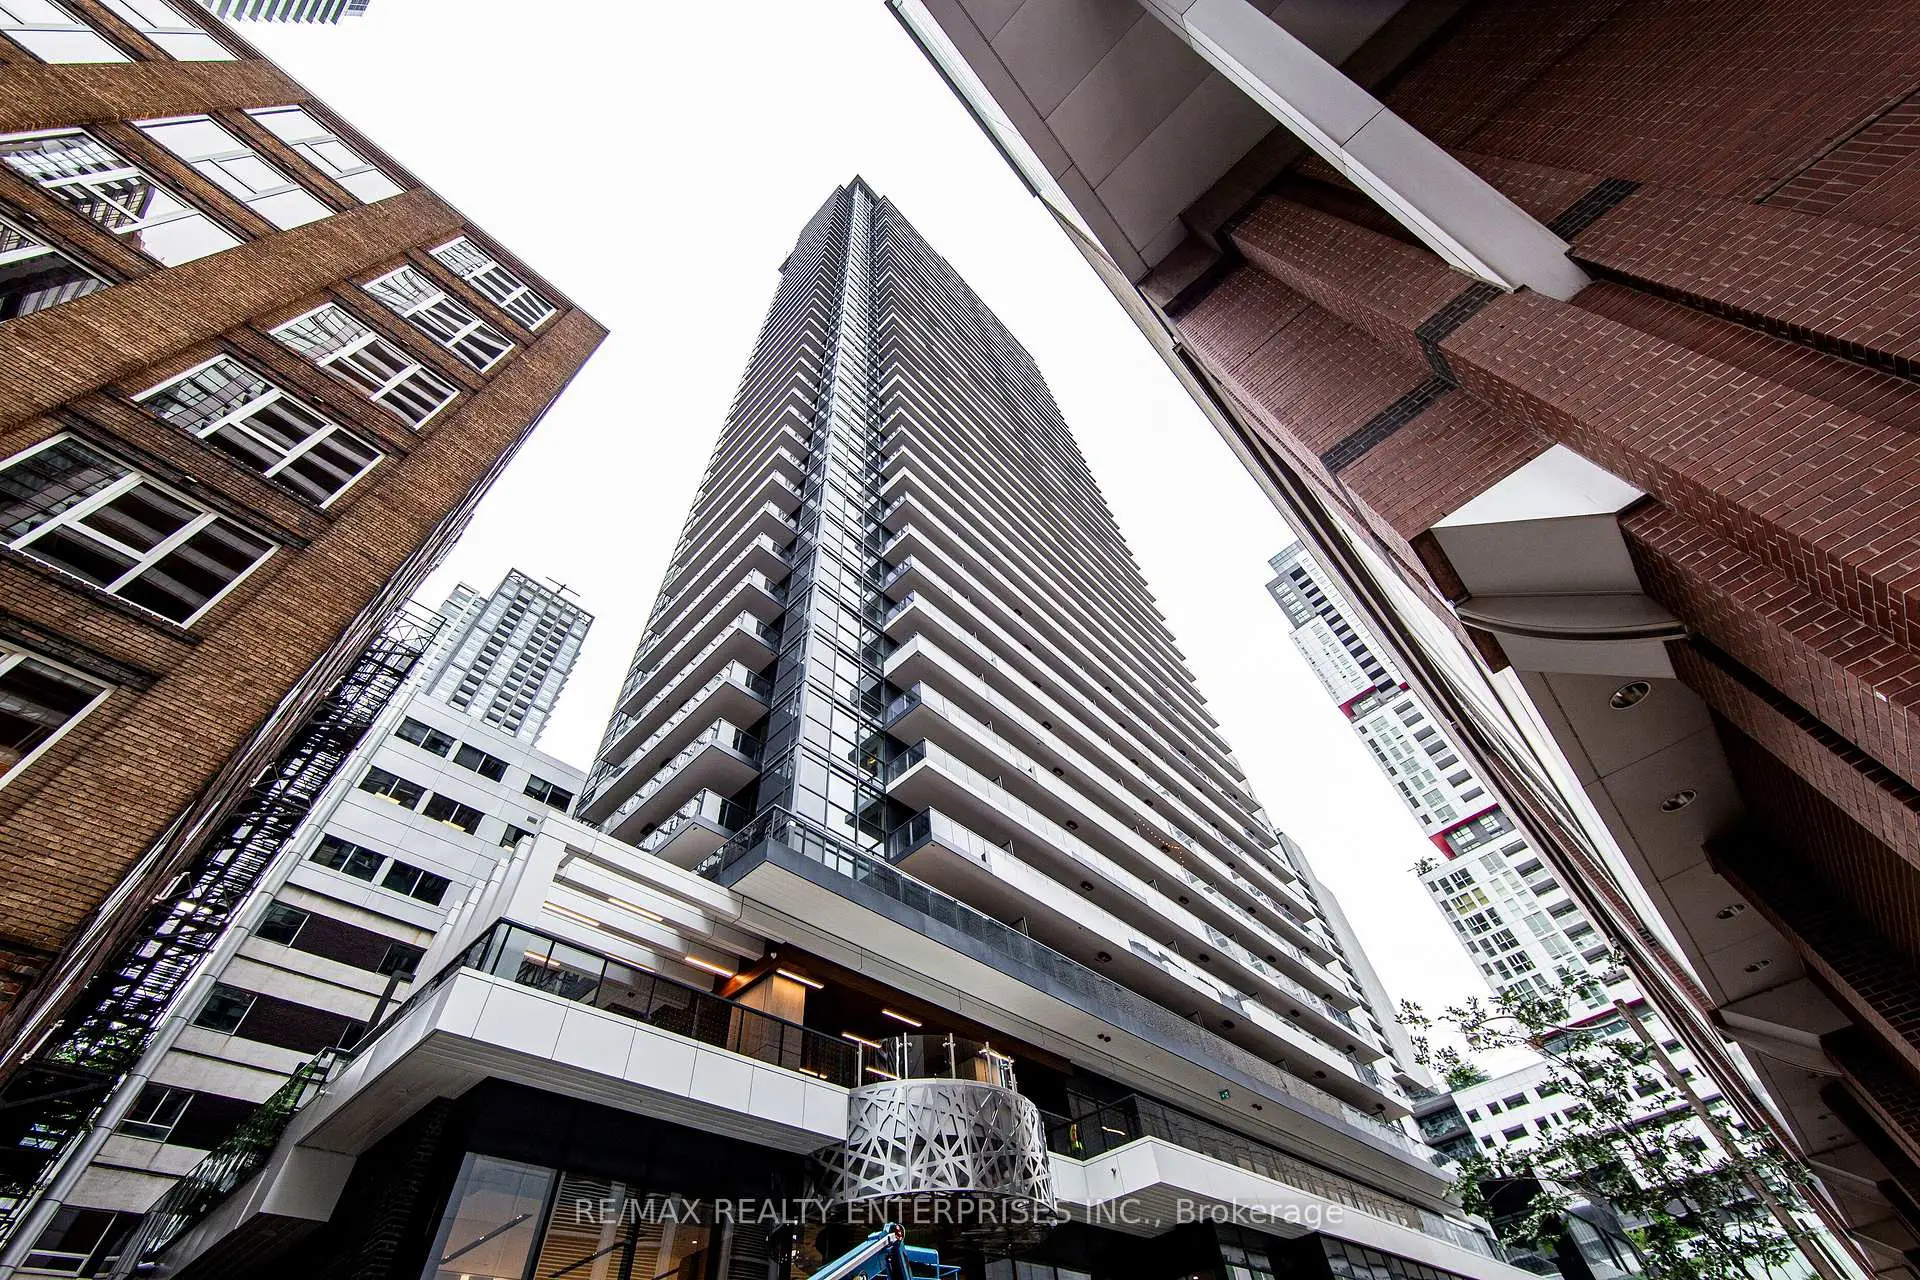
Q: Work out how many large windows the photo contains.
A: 12